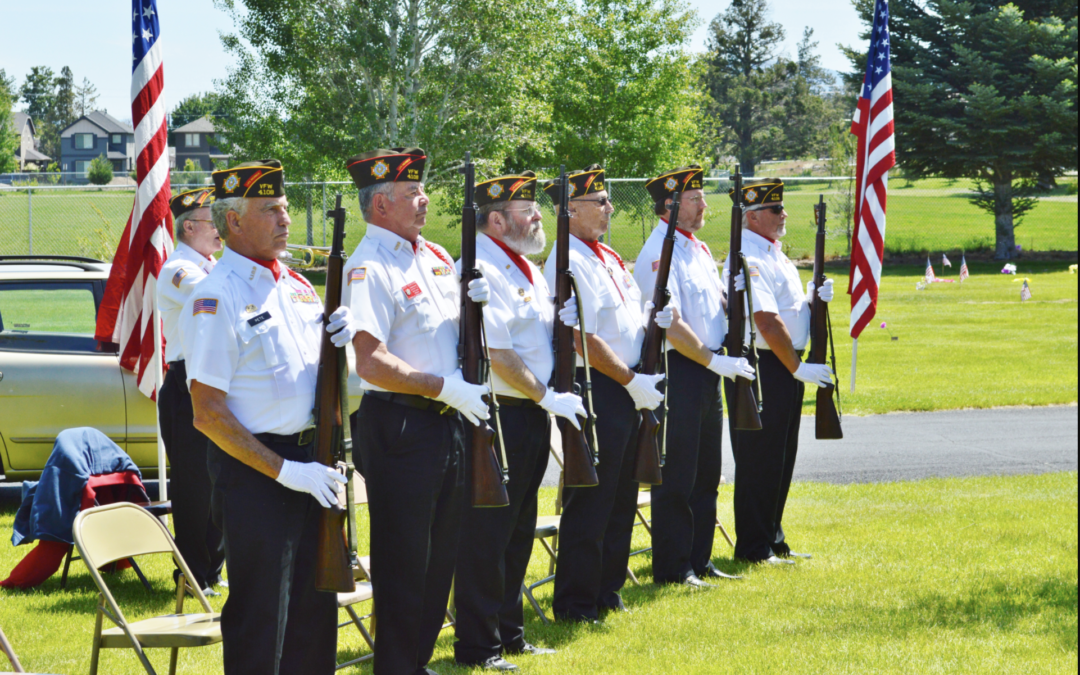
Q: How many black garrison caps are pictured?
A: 7